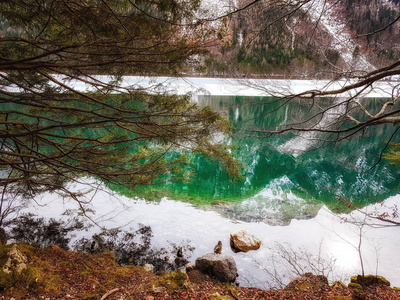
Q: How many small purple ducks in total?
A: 0